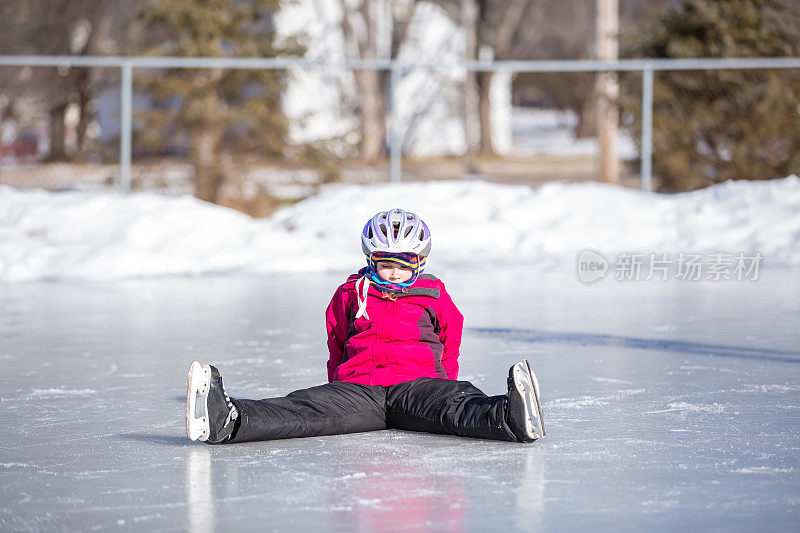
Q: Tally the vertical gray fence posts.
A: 3